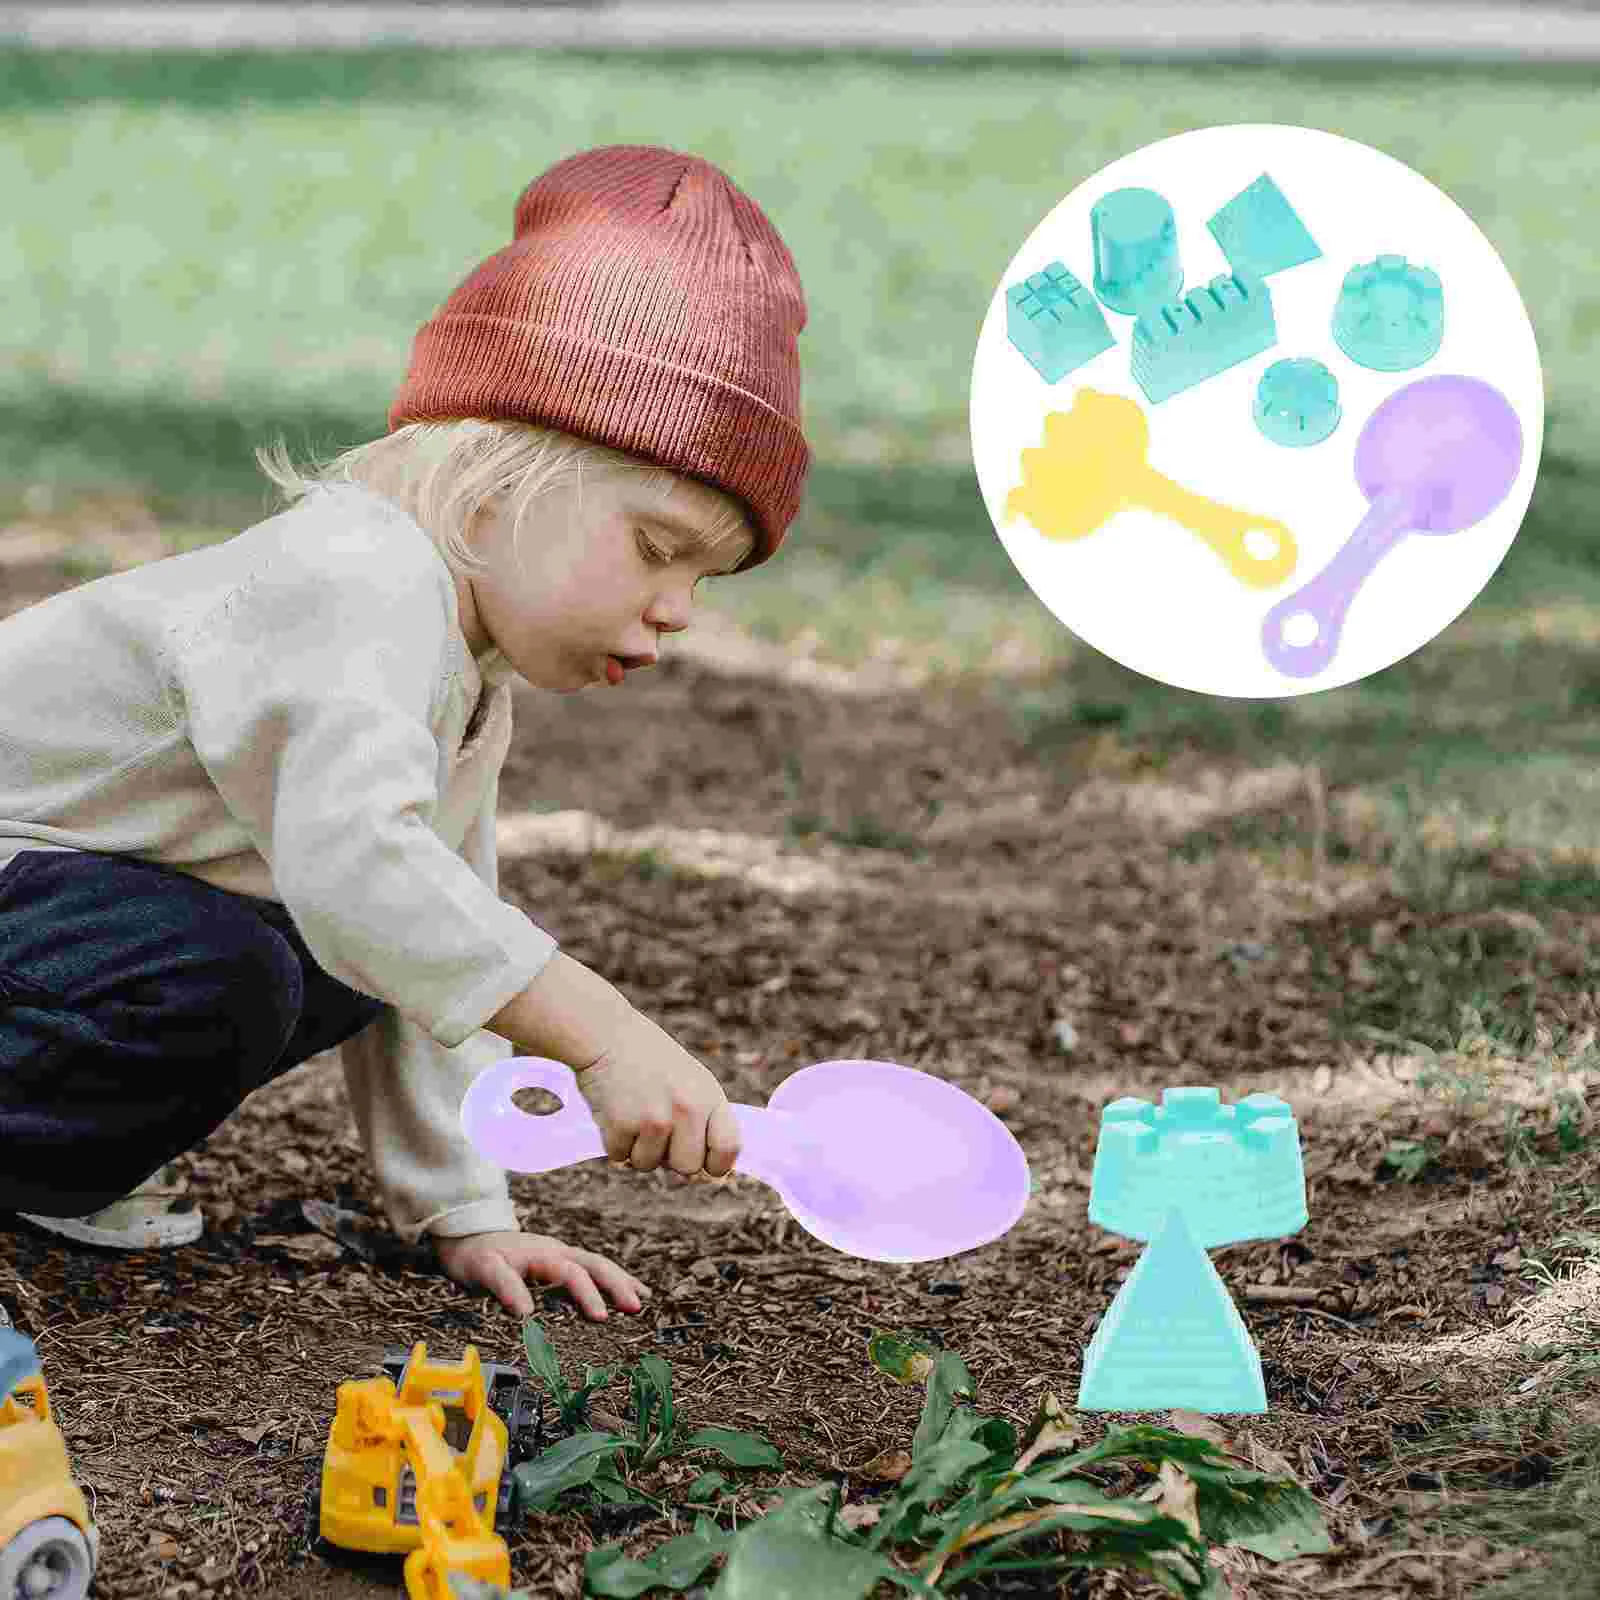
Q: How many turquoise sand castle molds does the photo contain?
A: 8